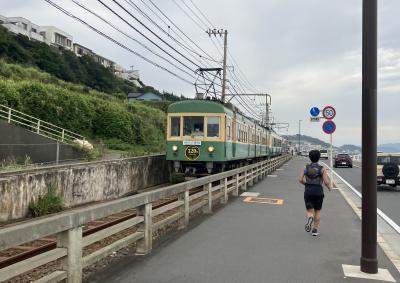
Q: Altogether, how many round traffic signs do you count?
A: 3